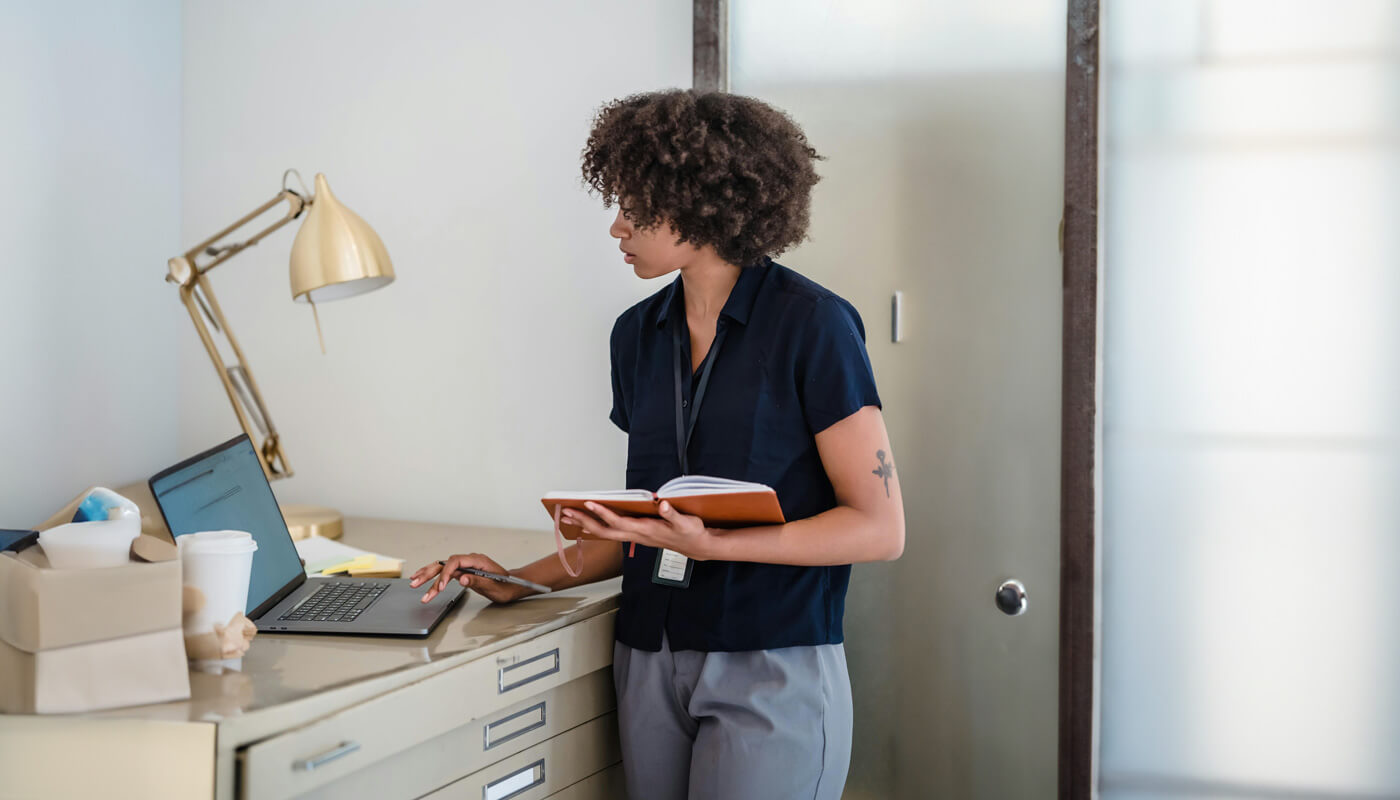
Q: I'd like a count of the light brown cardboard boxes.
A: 2